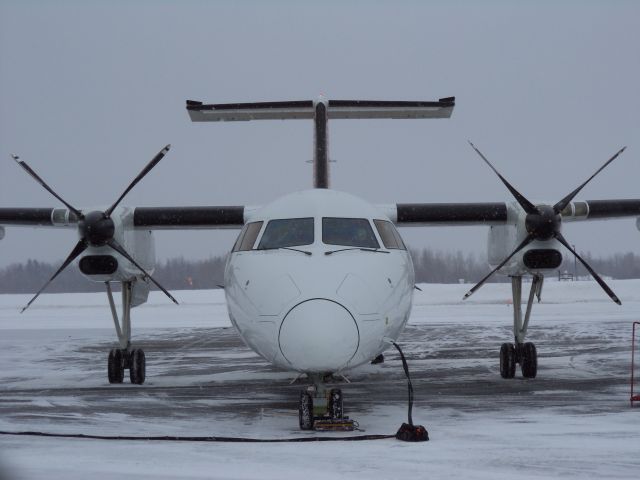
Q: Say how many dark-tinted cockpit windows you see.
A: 4